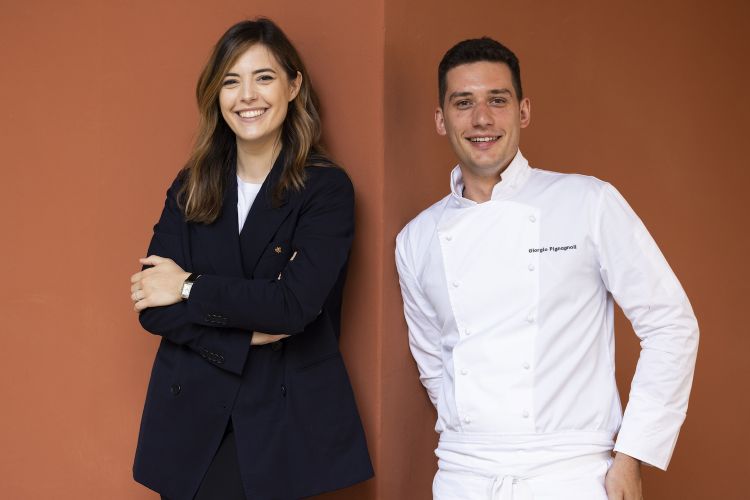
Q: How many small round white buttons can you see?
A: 10